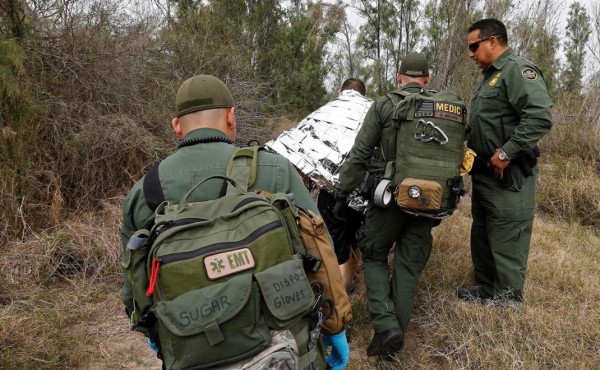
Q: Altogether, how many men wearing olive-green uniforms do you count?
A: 3